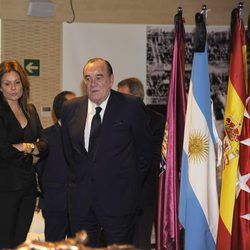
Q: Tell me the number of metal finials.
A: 3